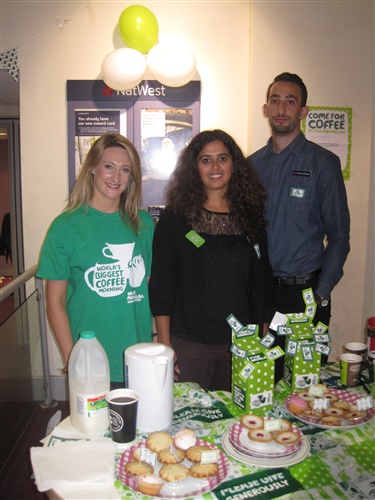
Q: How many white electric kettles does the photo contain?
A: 1